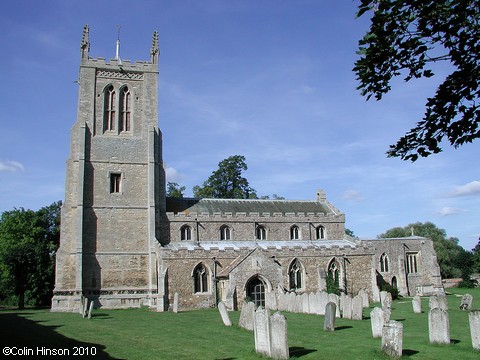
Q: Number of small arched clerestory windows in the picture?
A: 5